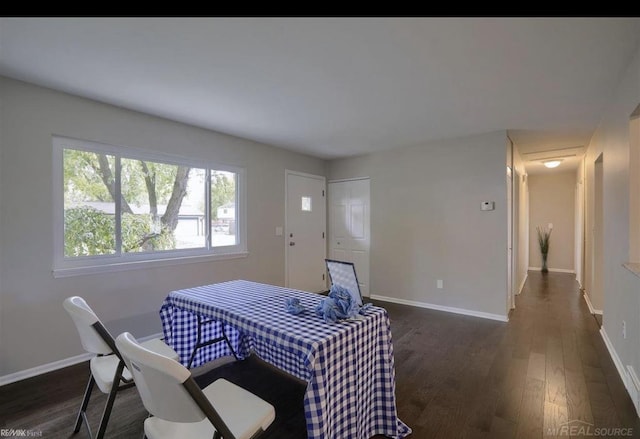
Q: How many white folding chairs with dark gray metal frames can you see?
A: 2